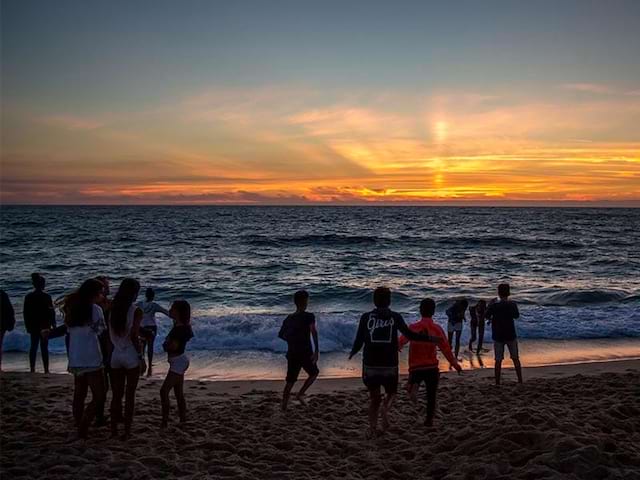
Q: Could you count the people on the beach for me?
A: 13